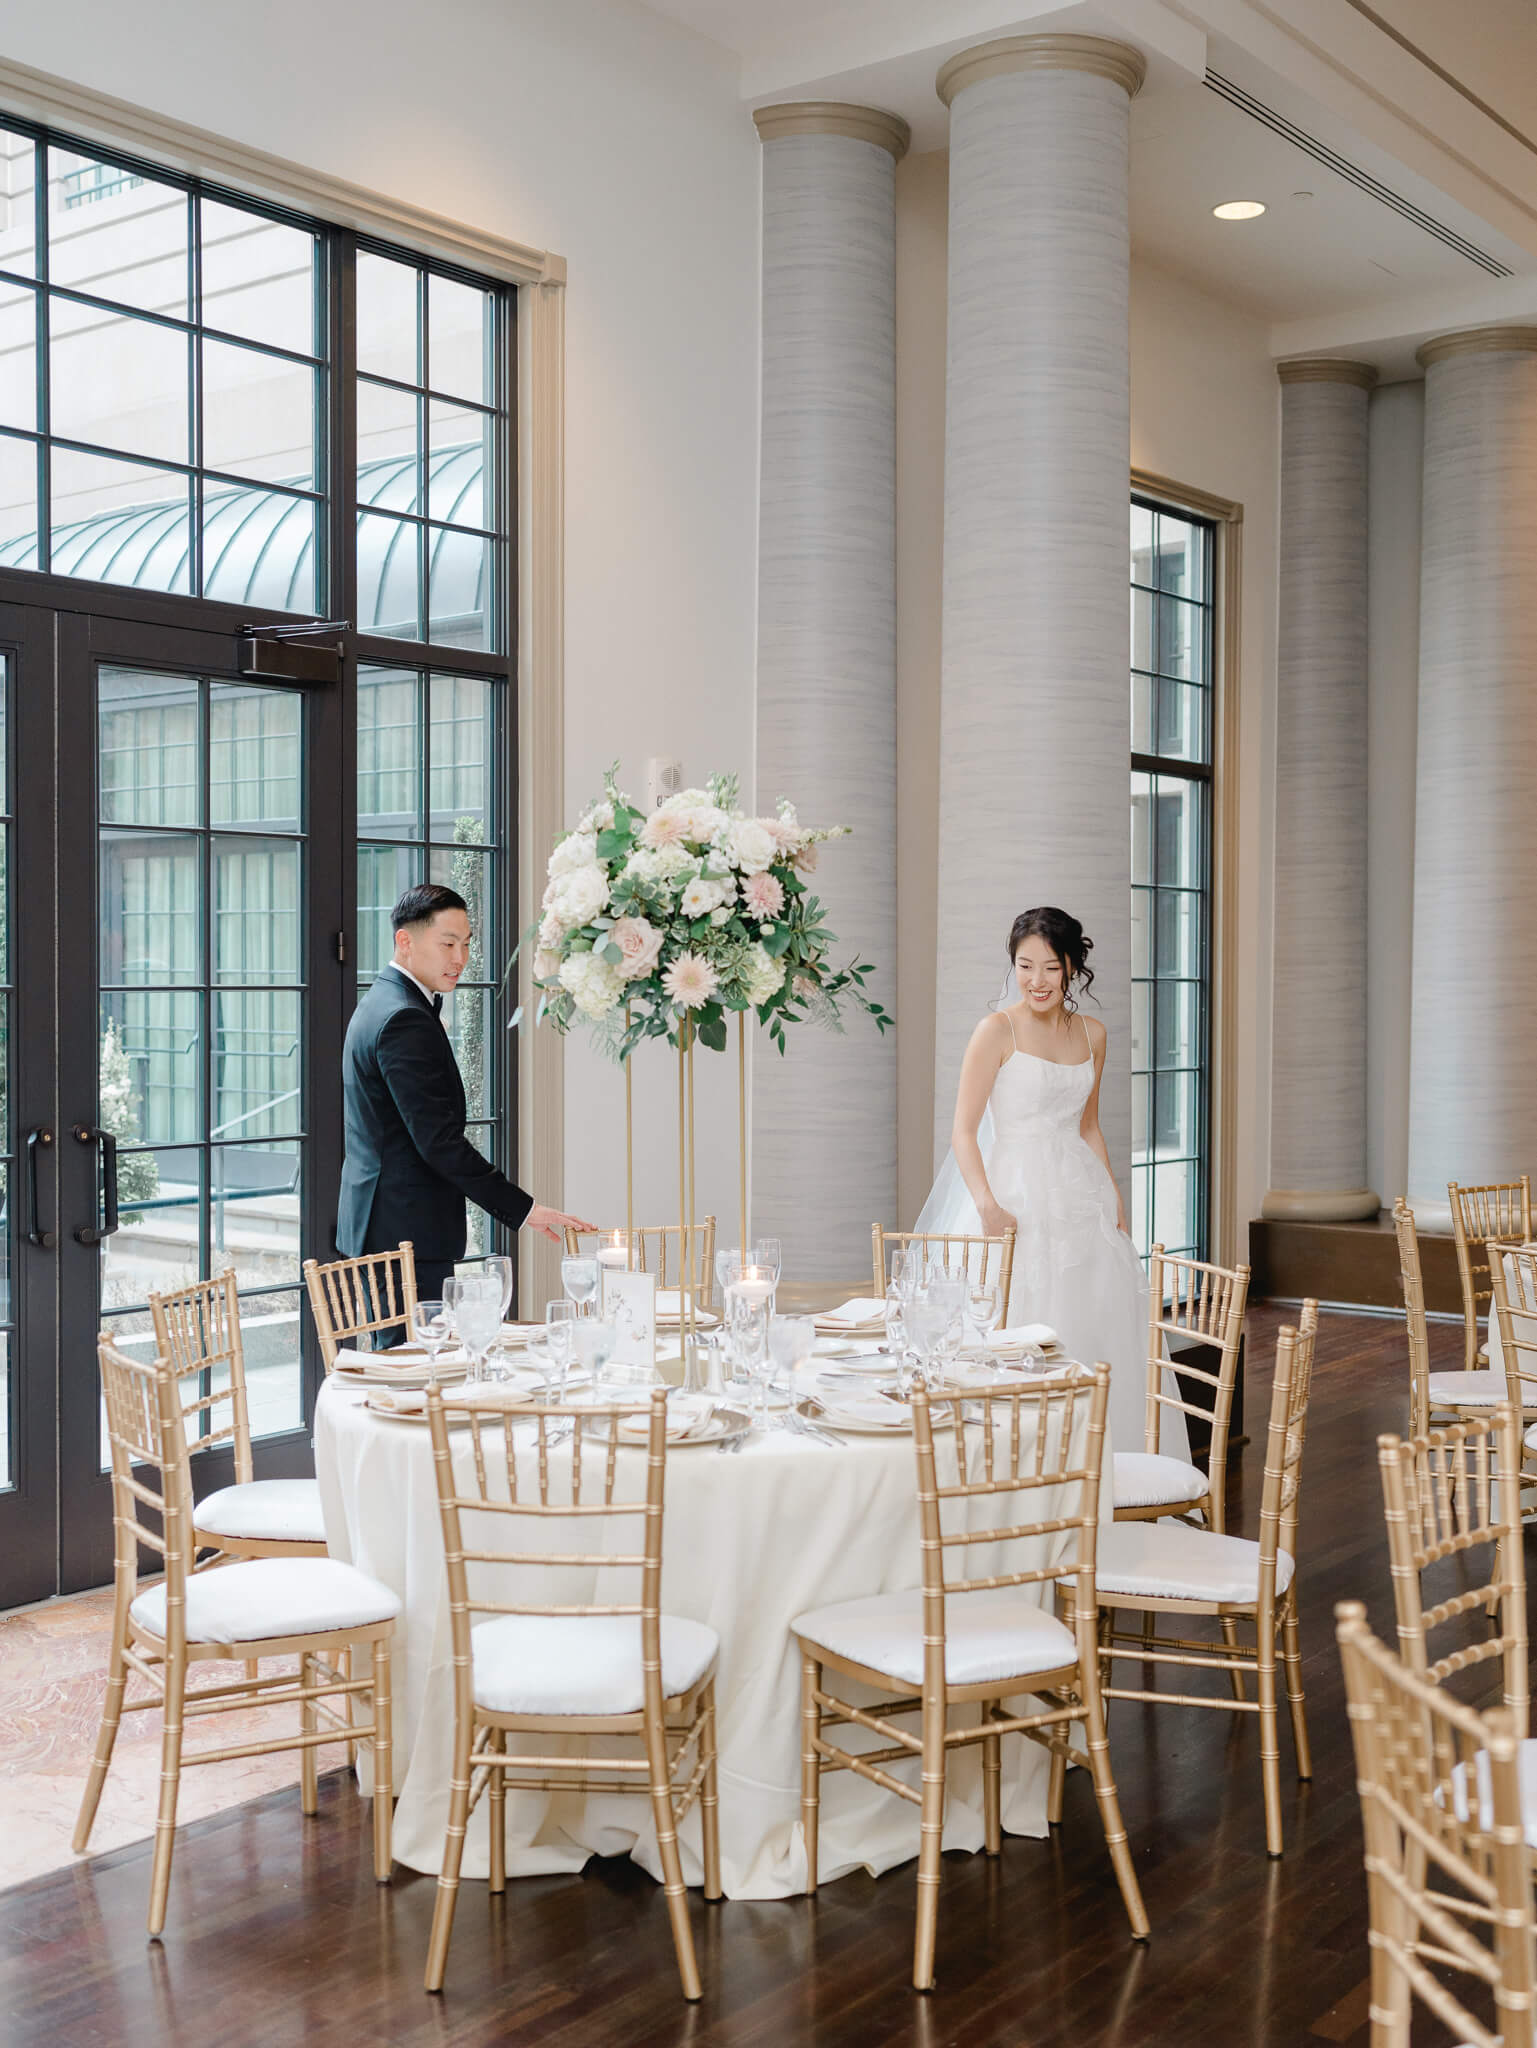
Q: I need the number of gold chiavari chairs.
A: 14